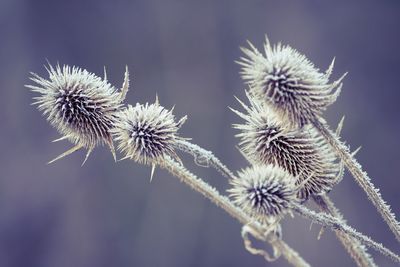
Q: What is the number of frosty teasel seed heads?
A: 5